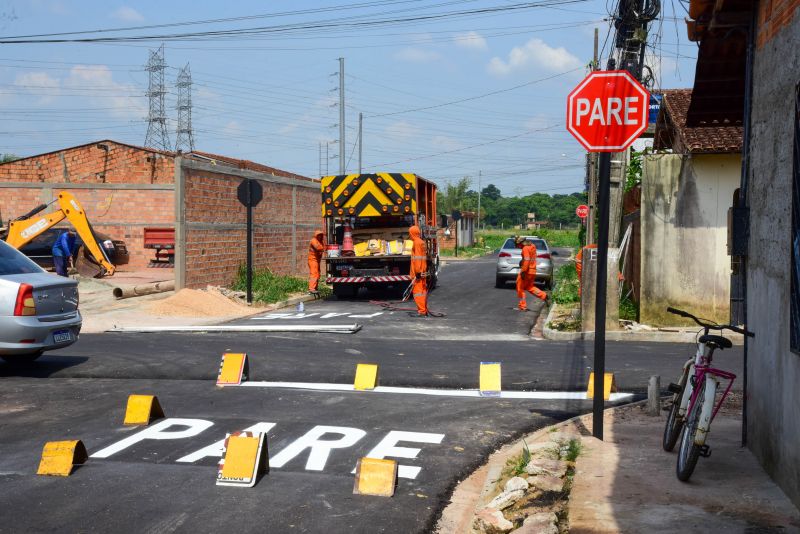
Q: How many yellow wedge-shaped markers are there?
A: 8